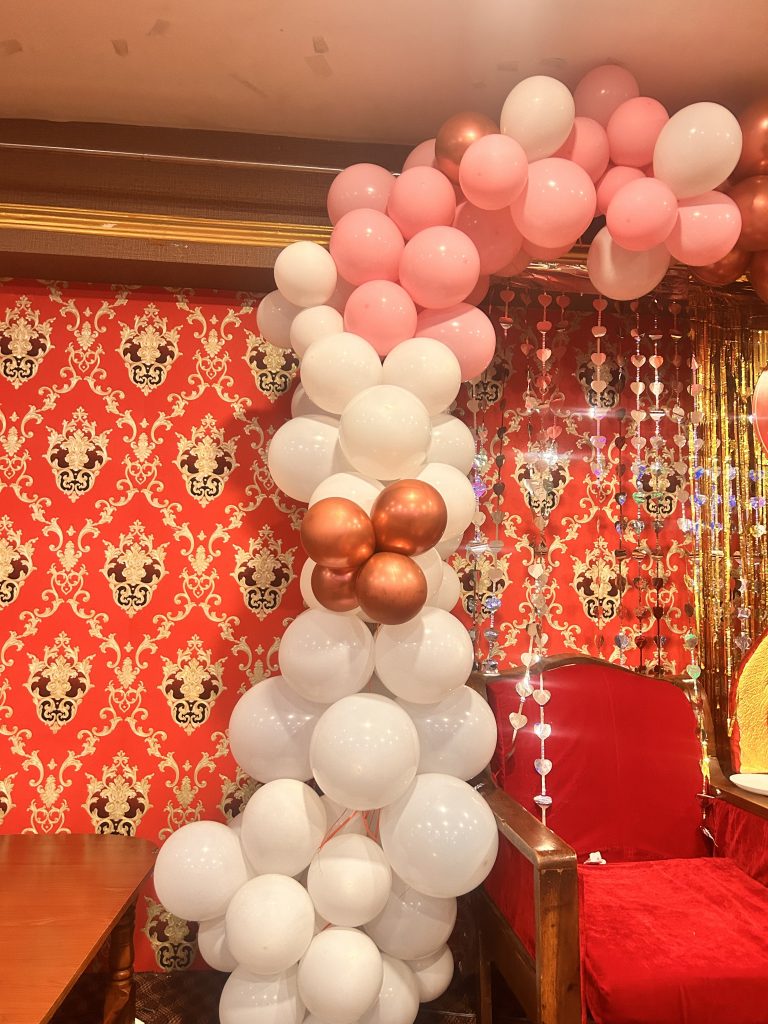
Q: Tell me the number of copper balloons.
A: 9